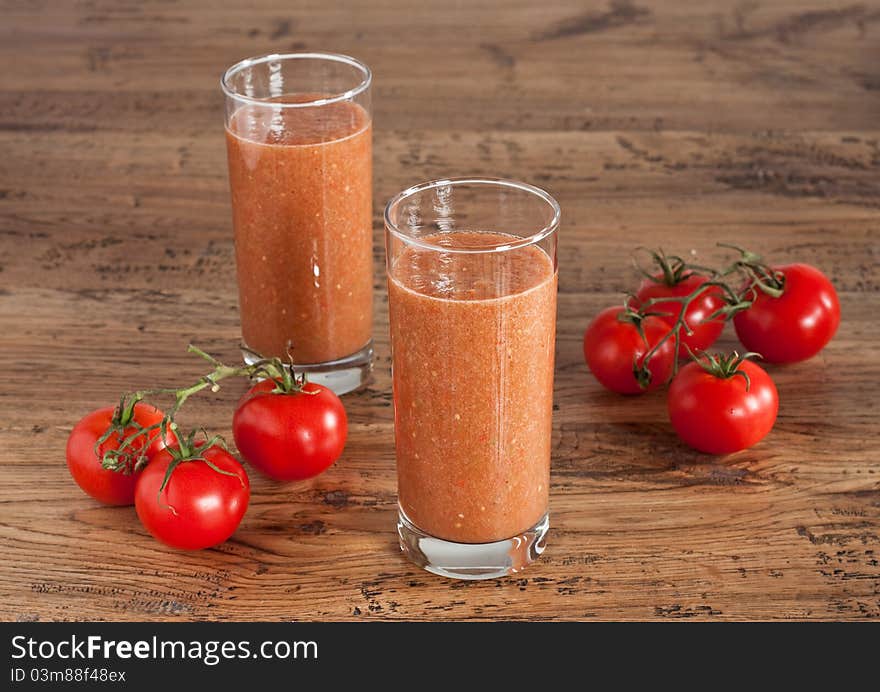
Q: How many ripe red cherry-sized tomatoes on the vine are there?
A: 7